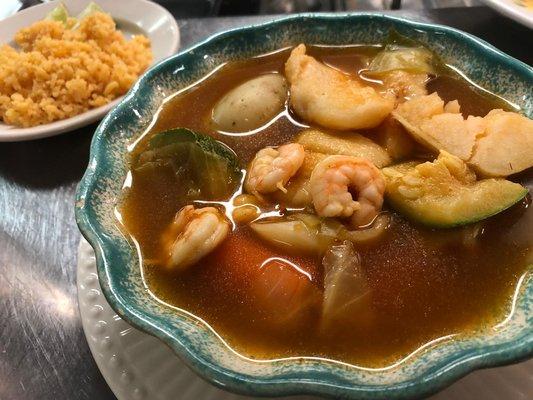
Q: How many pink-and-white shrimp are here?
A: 3